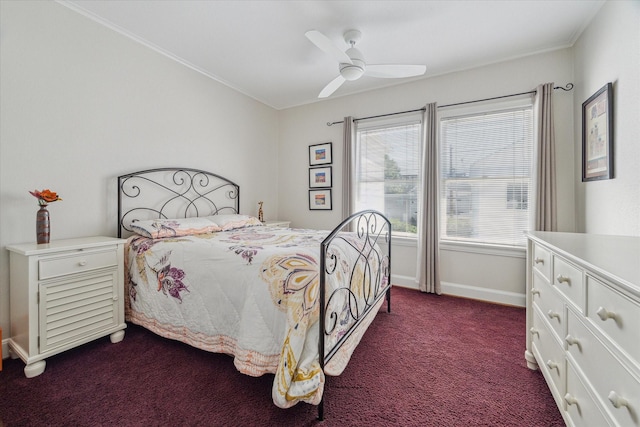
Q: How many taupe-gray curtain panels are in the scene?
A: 3